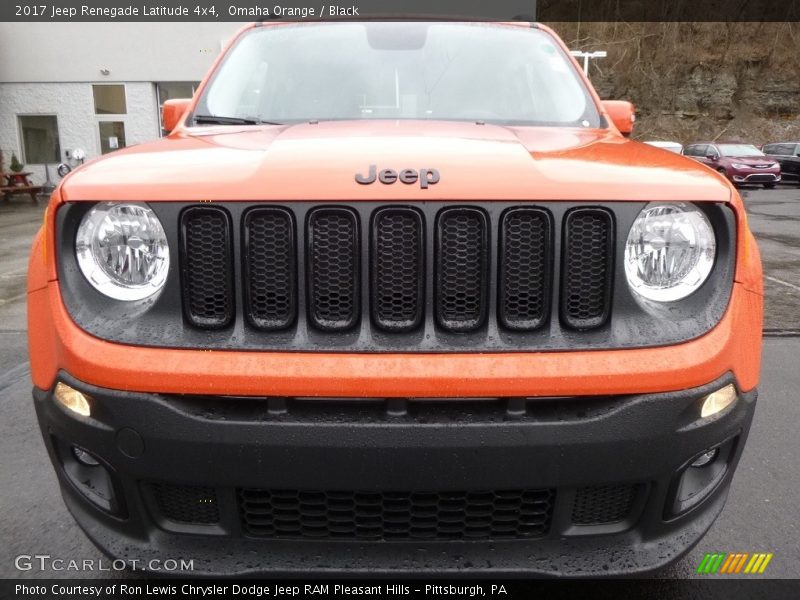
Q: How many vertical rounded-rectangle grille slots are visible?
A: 7